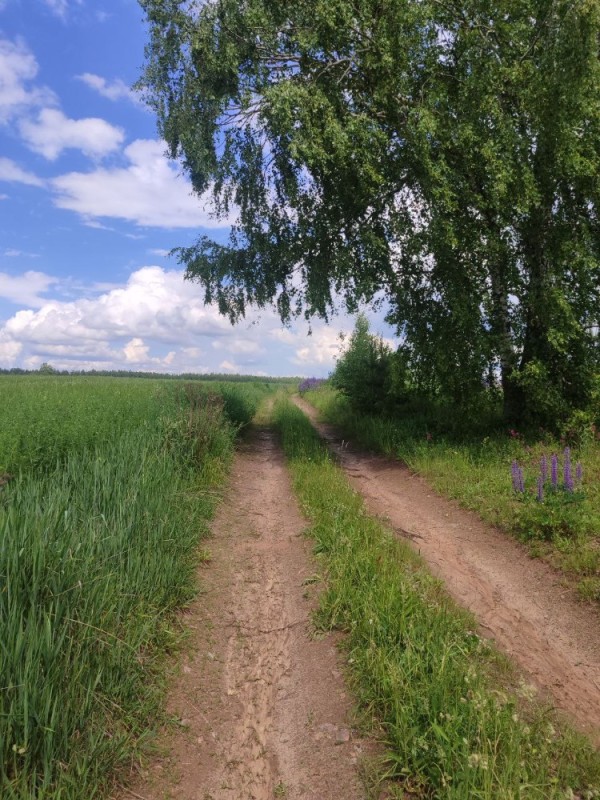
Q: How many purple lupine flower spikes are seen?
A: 7